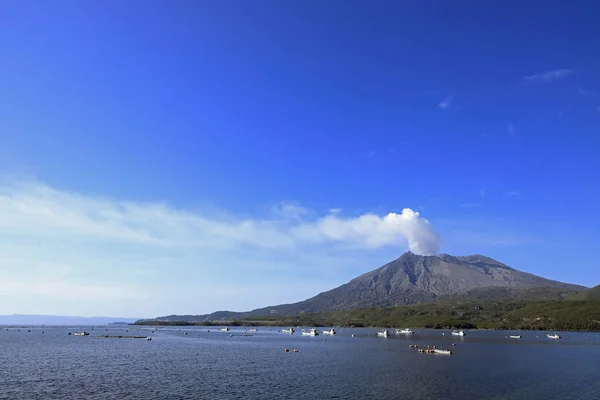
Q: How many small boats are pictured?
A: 12